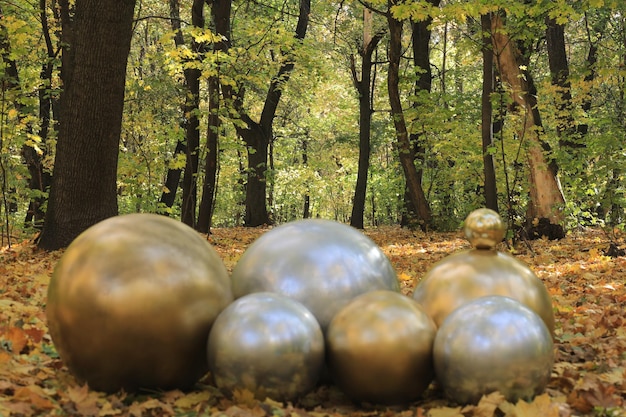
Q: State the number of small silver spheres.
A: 2